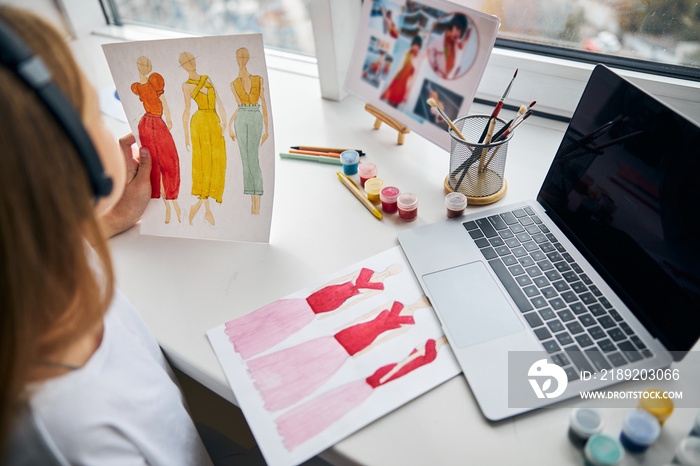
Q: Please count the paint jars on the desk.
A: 12